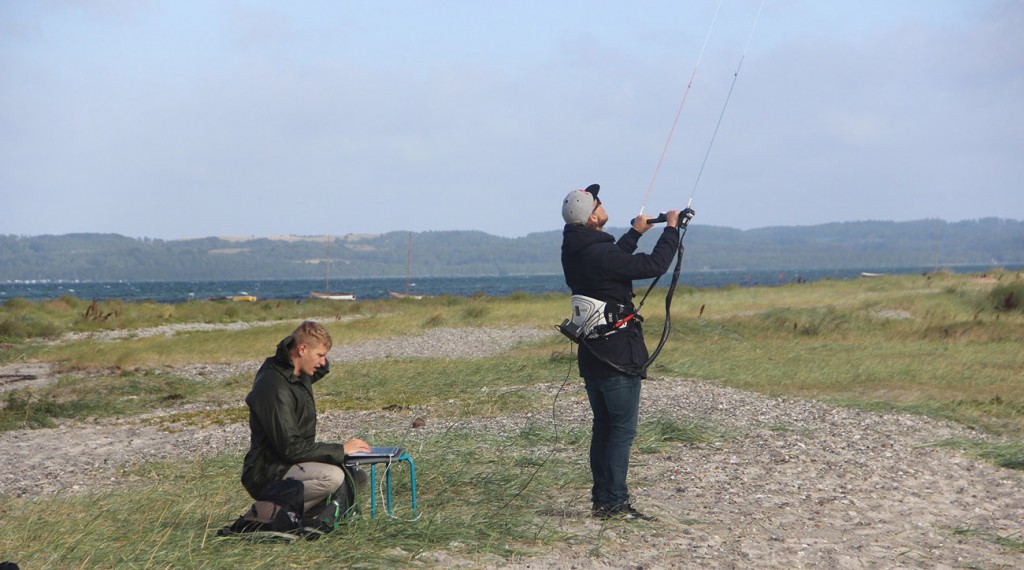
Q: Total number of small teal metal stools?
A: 1